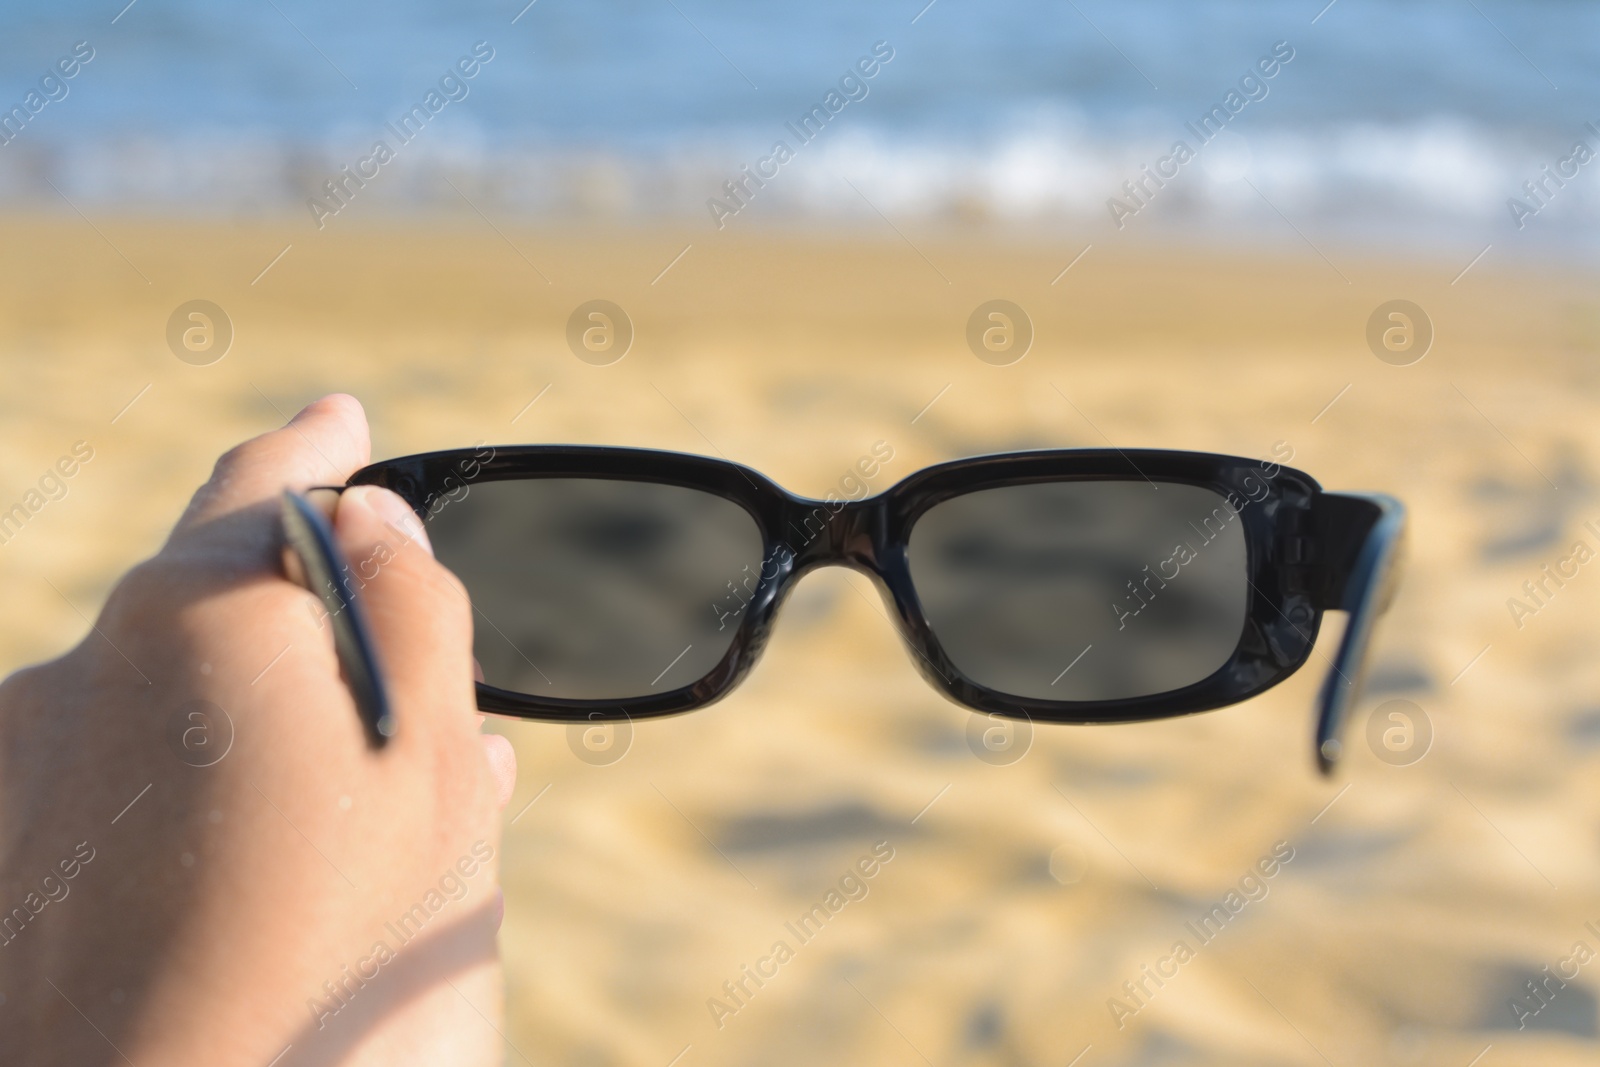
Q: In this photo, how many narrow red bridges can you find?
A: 0